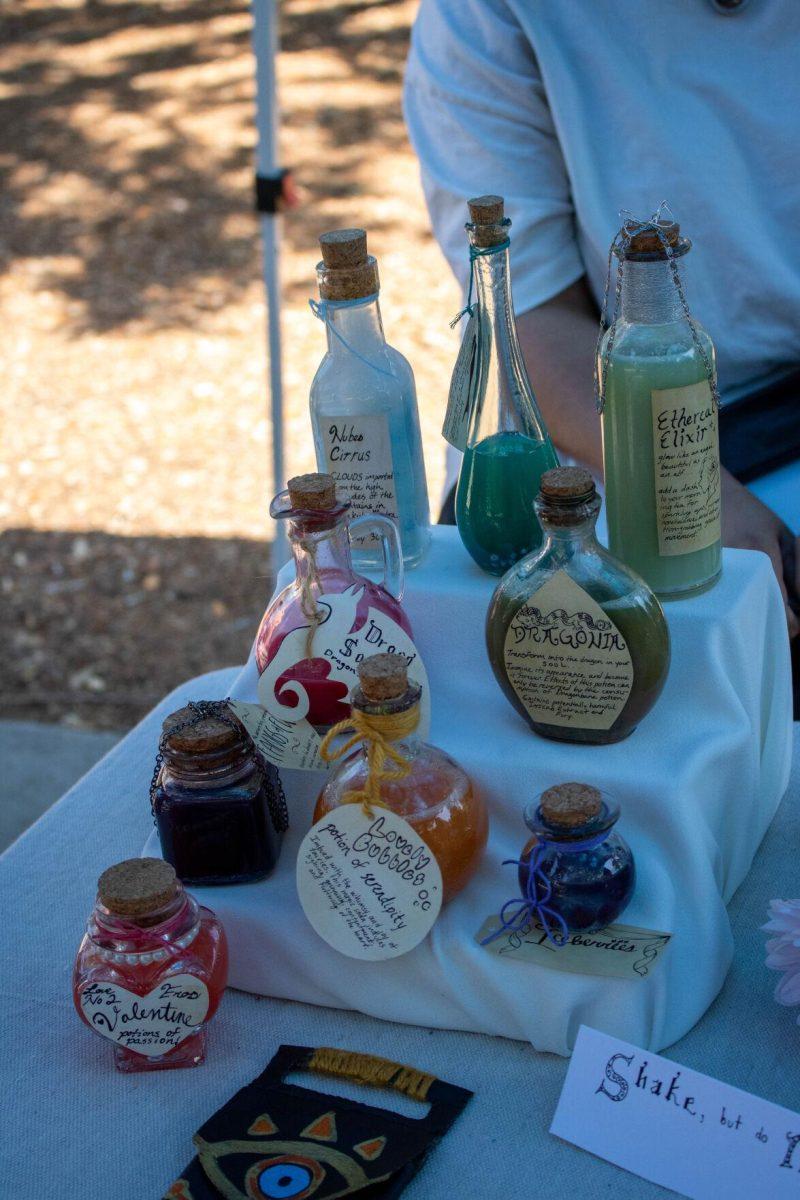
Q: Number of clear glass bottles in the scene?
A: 9